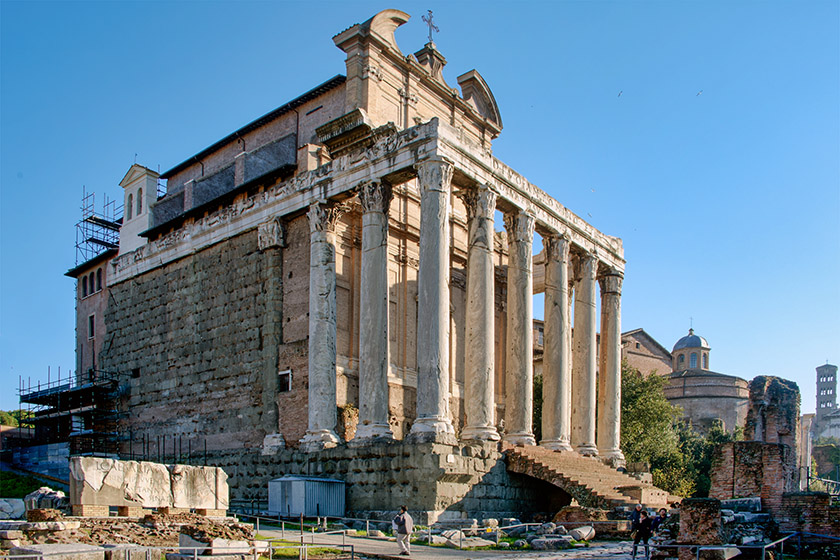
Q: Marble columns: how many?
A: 8